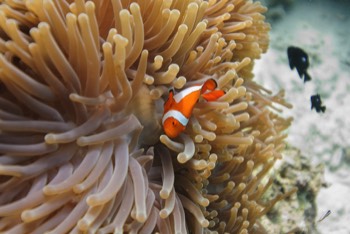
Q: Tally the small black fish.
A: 2